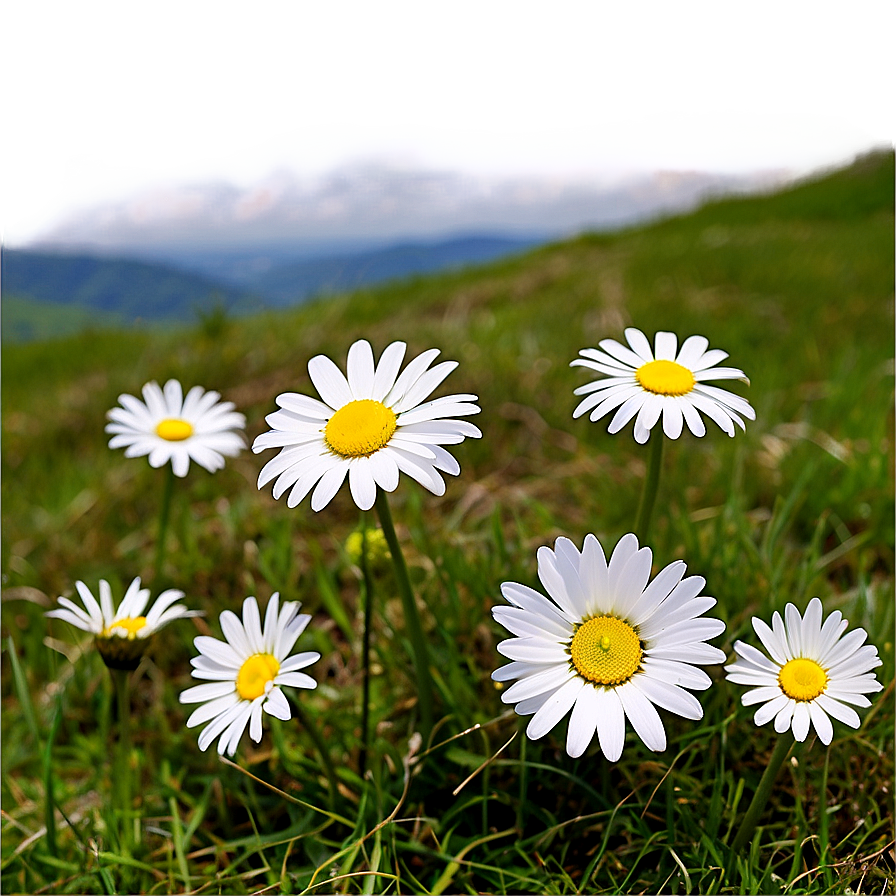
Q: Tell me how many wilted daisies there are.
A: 0